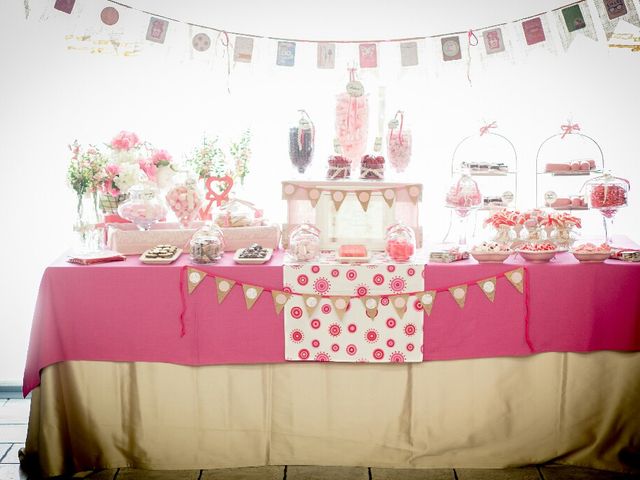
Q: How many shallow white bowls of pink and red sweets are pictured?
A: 3